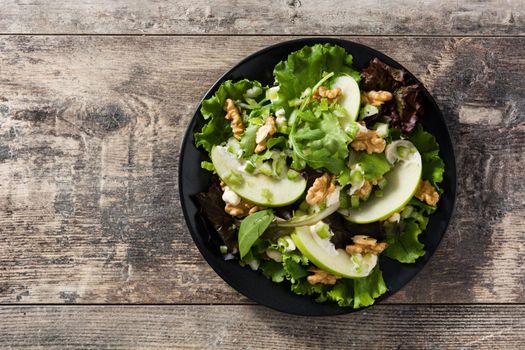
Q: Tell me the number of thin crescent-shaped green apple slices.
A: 4